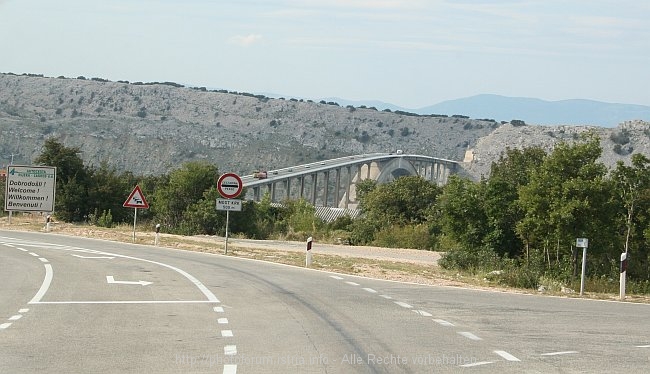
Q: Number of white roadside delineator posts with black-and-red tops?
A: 4